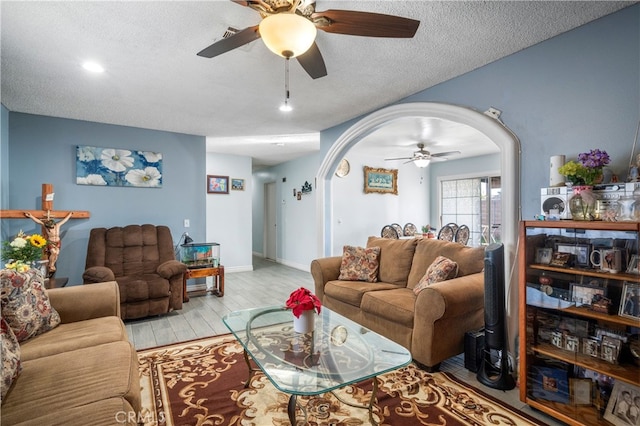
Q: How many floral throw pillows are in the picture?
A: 4